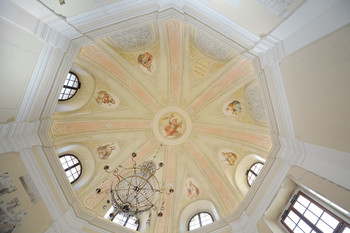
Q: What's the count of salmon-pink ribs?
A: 8